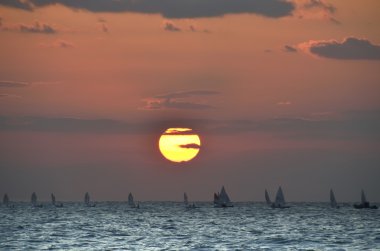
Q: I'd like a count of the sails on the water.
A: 12